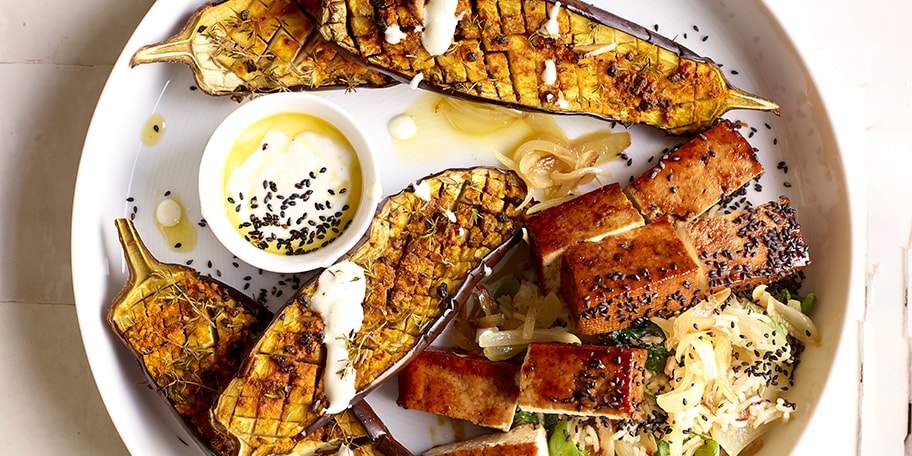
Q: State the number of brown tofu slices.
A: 7